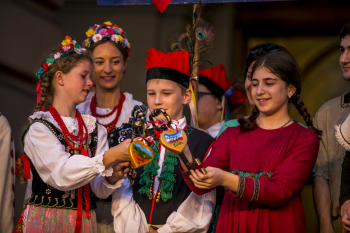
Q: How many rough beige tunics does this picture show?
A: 1